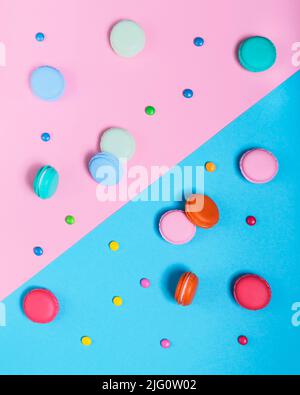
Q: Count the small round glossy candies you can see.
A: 15